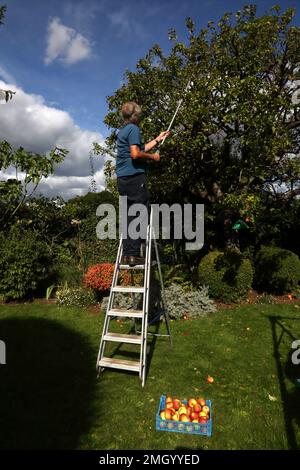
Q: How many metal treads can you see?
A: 5